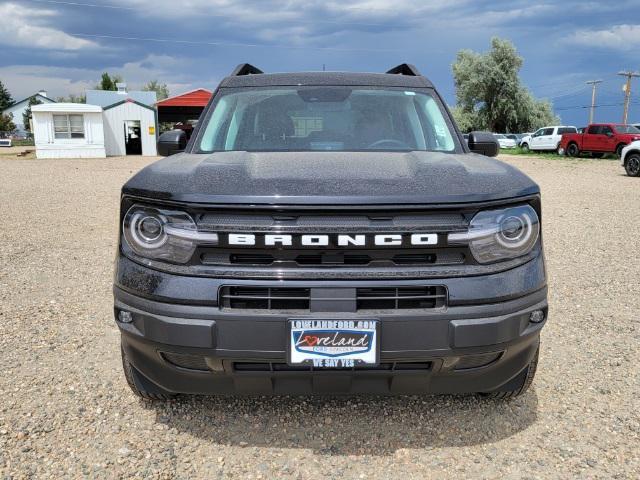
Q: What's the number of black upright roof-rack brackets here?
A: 2